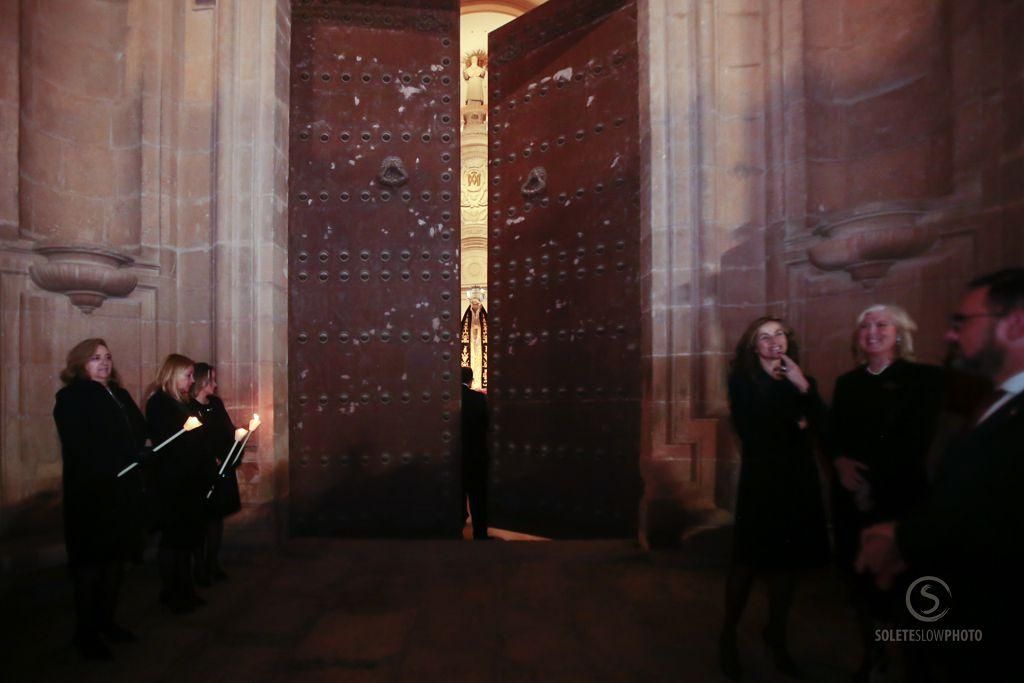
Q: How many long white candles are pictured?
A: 3